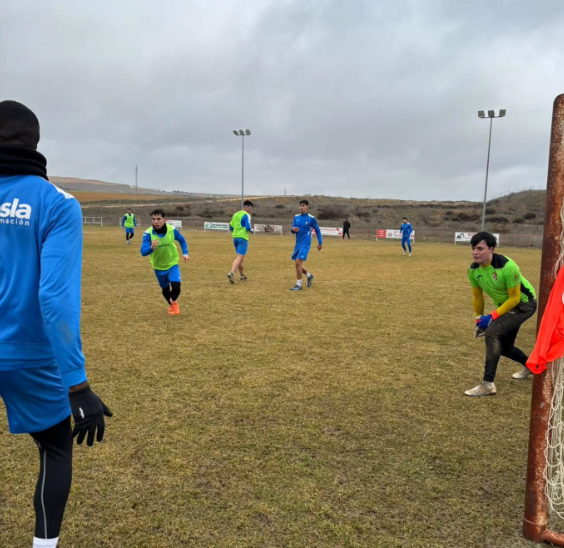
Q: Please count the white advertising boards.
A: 6